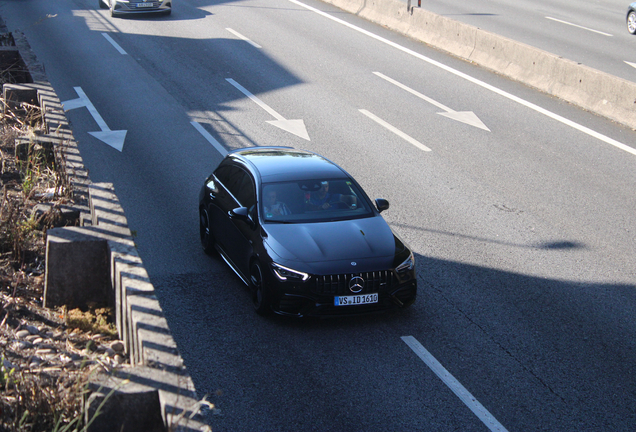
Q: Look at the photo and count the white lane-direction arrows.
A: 3